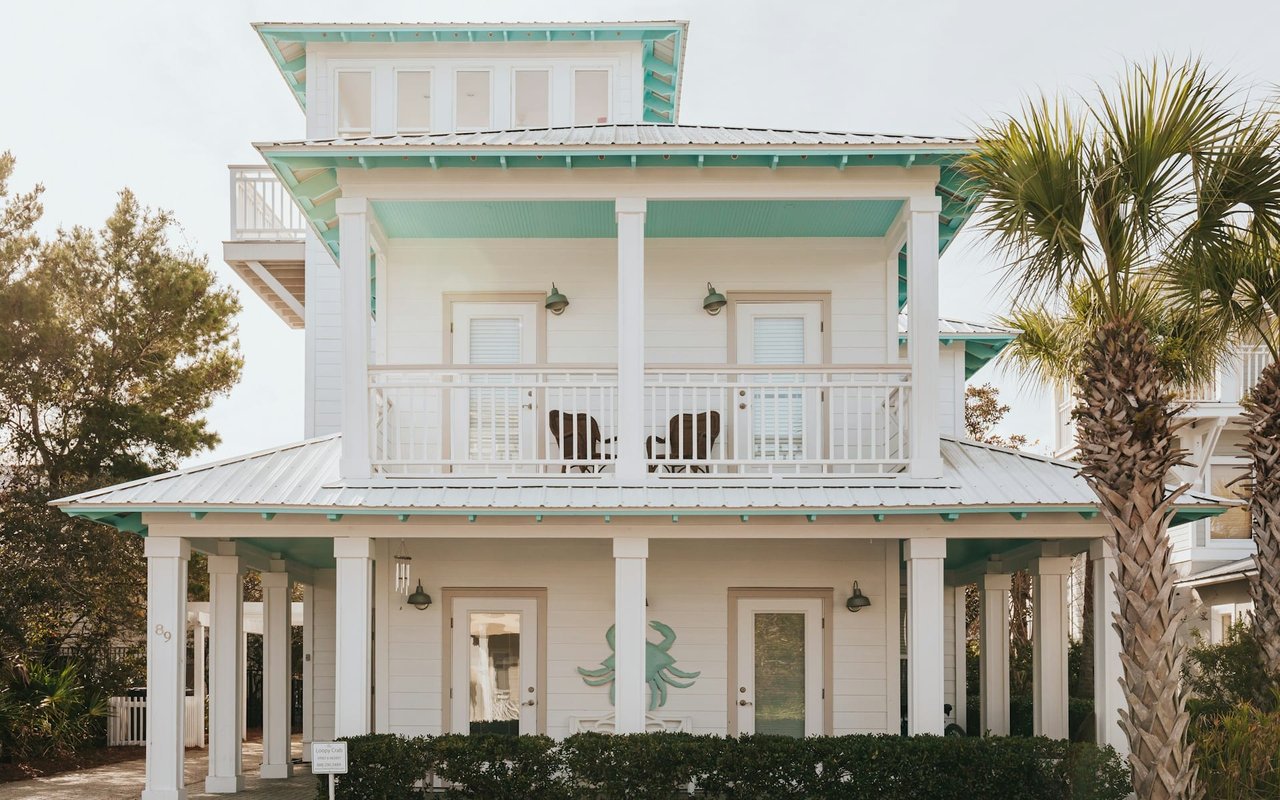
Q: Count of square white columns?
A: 12